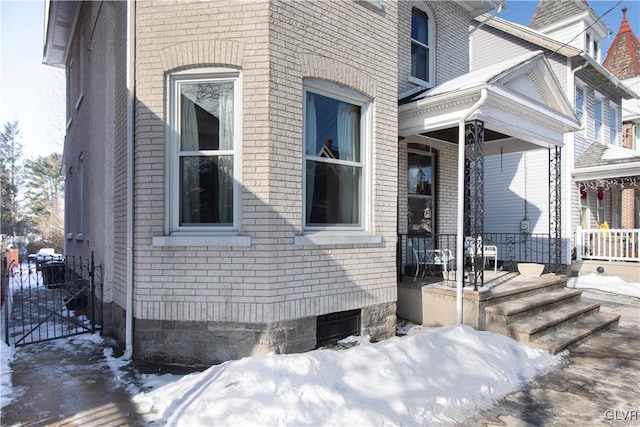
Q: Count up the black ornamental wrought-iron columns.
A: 2